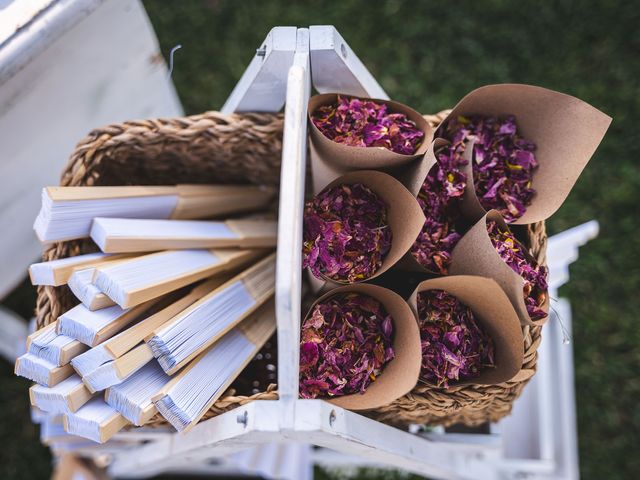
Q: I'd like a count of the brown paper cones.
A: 7